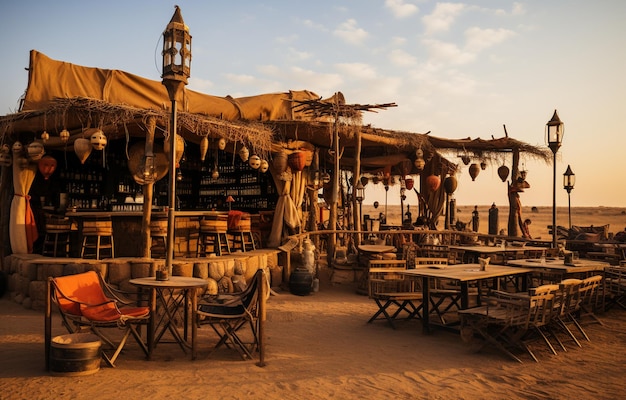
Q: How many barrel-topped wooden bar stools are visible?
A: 5